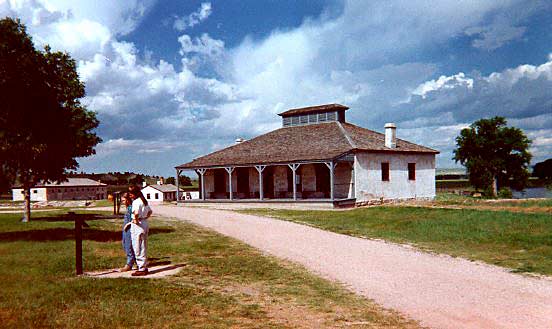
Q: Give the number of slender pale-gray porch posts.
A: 6